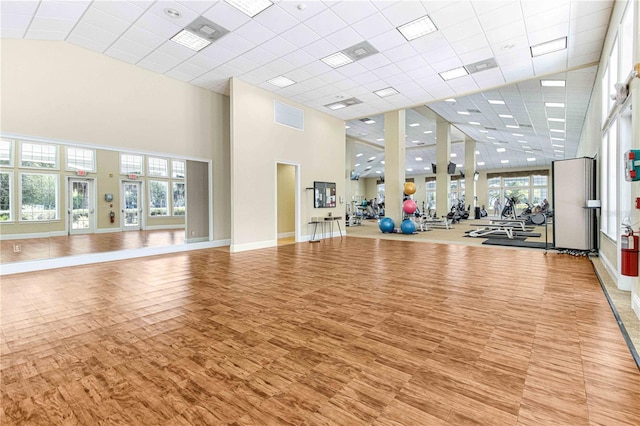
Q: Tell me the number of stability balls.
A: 4